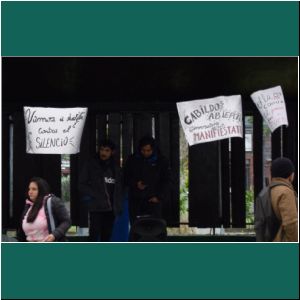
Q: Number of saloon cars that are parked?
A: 0